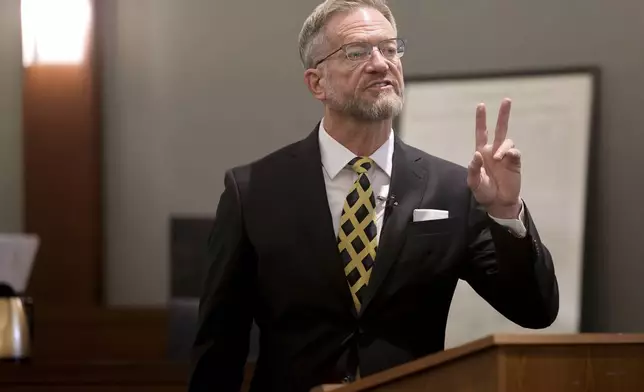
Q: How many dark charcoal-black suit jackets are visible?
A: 1